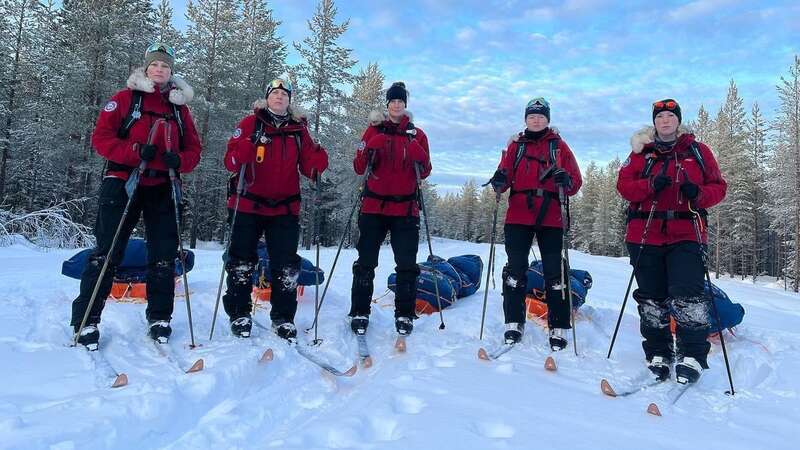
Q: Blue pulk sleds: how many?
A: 5